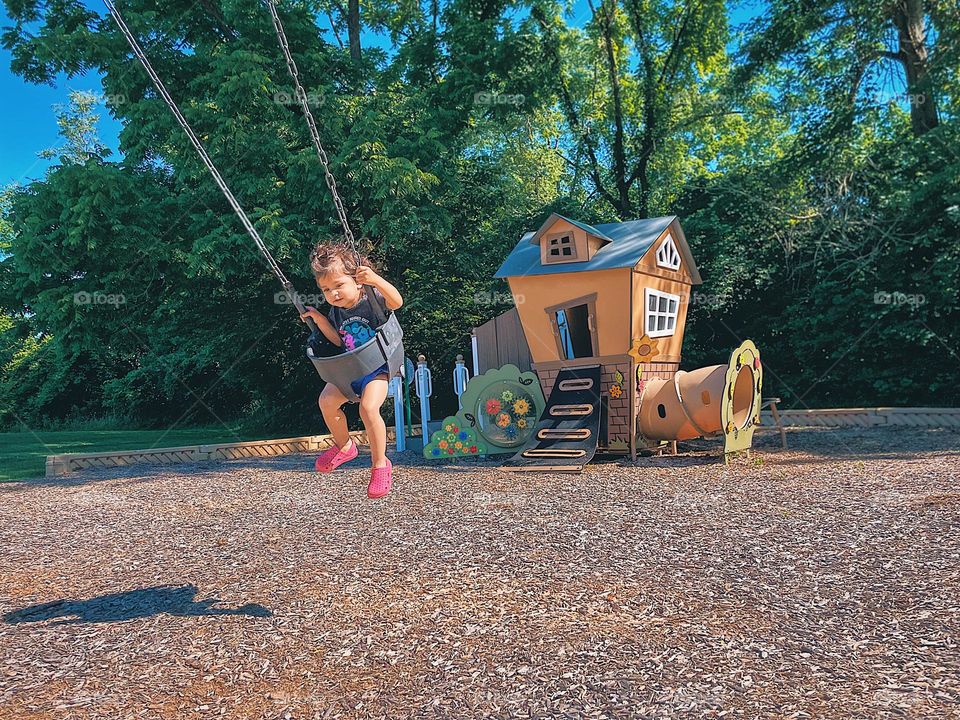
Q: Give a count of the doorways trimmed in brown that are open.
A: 1